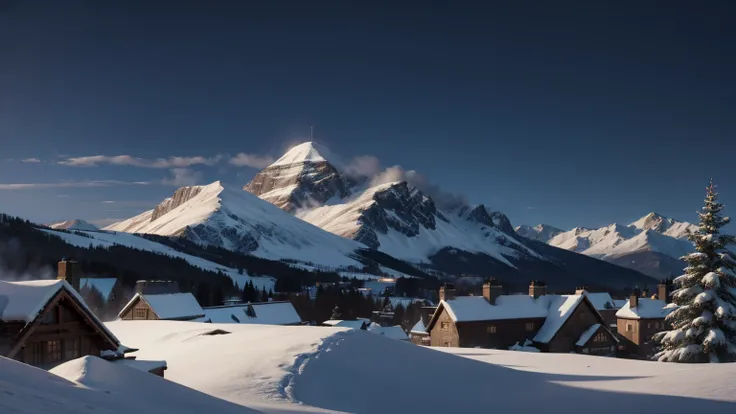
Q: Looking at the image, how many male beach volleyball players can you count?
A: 0